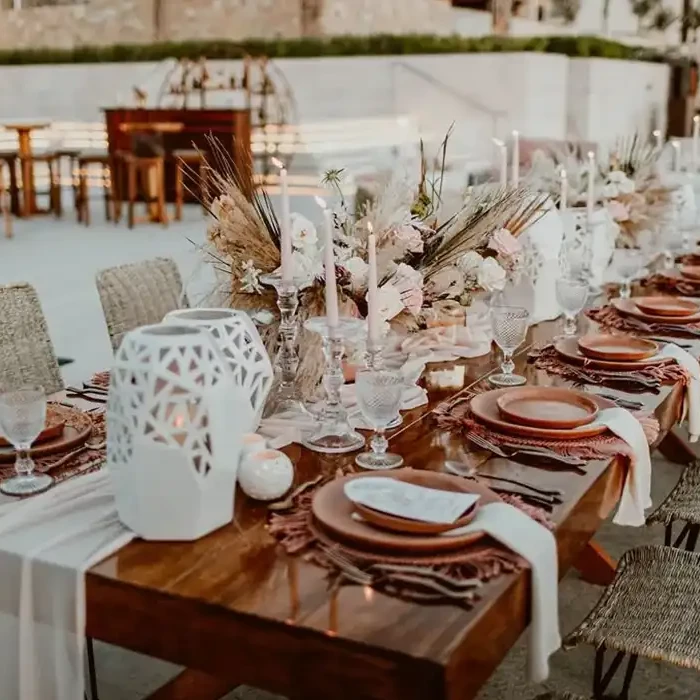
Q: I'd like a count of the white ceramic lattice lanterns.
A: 4